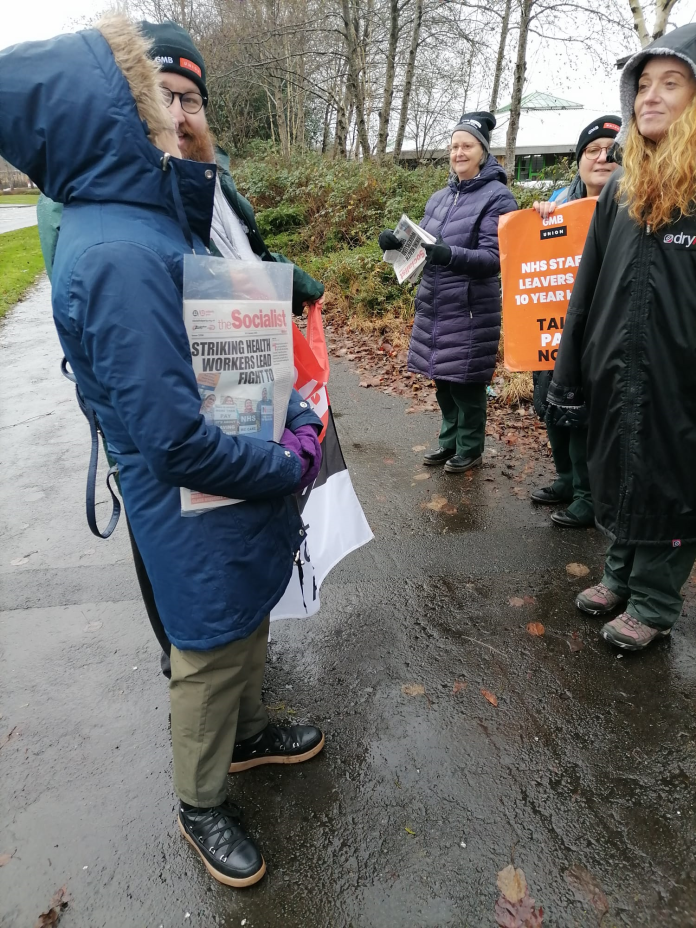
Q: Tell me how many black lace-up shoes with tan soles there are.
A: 2